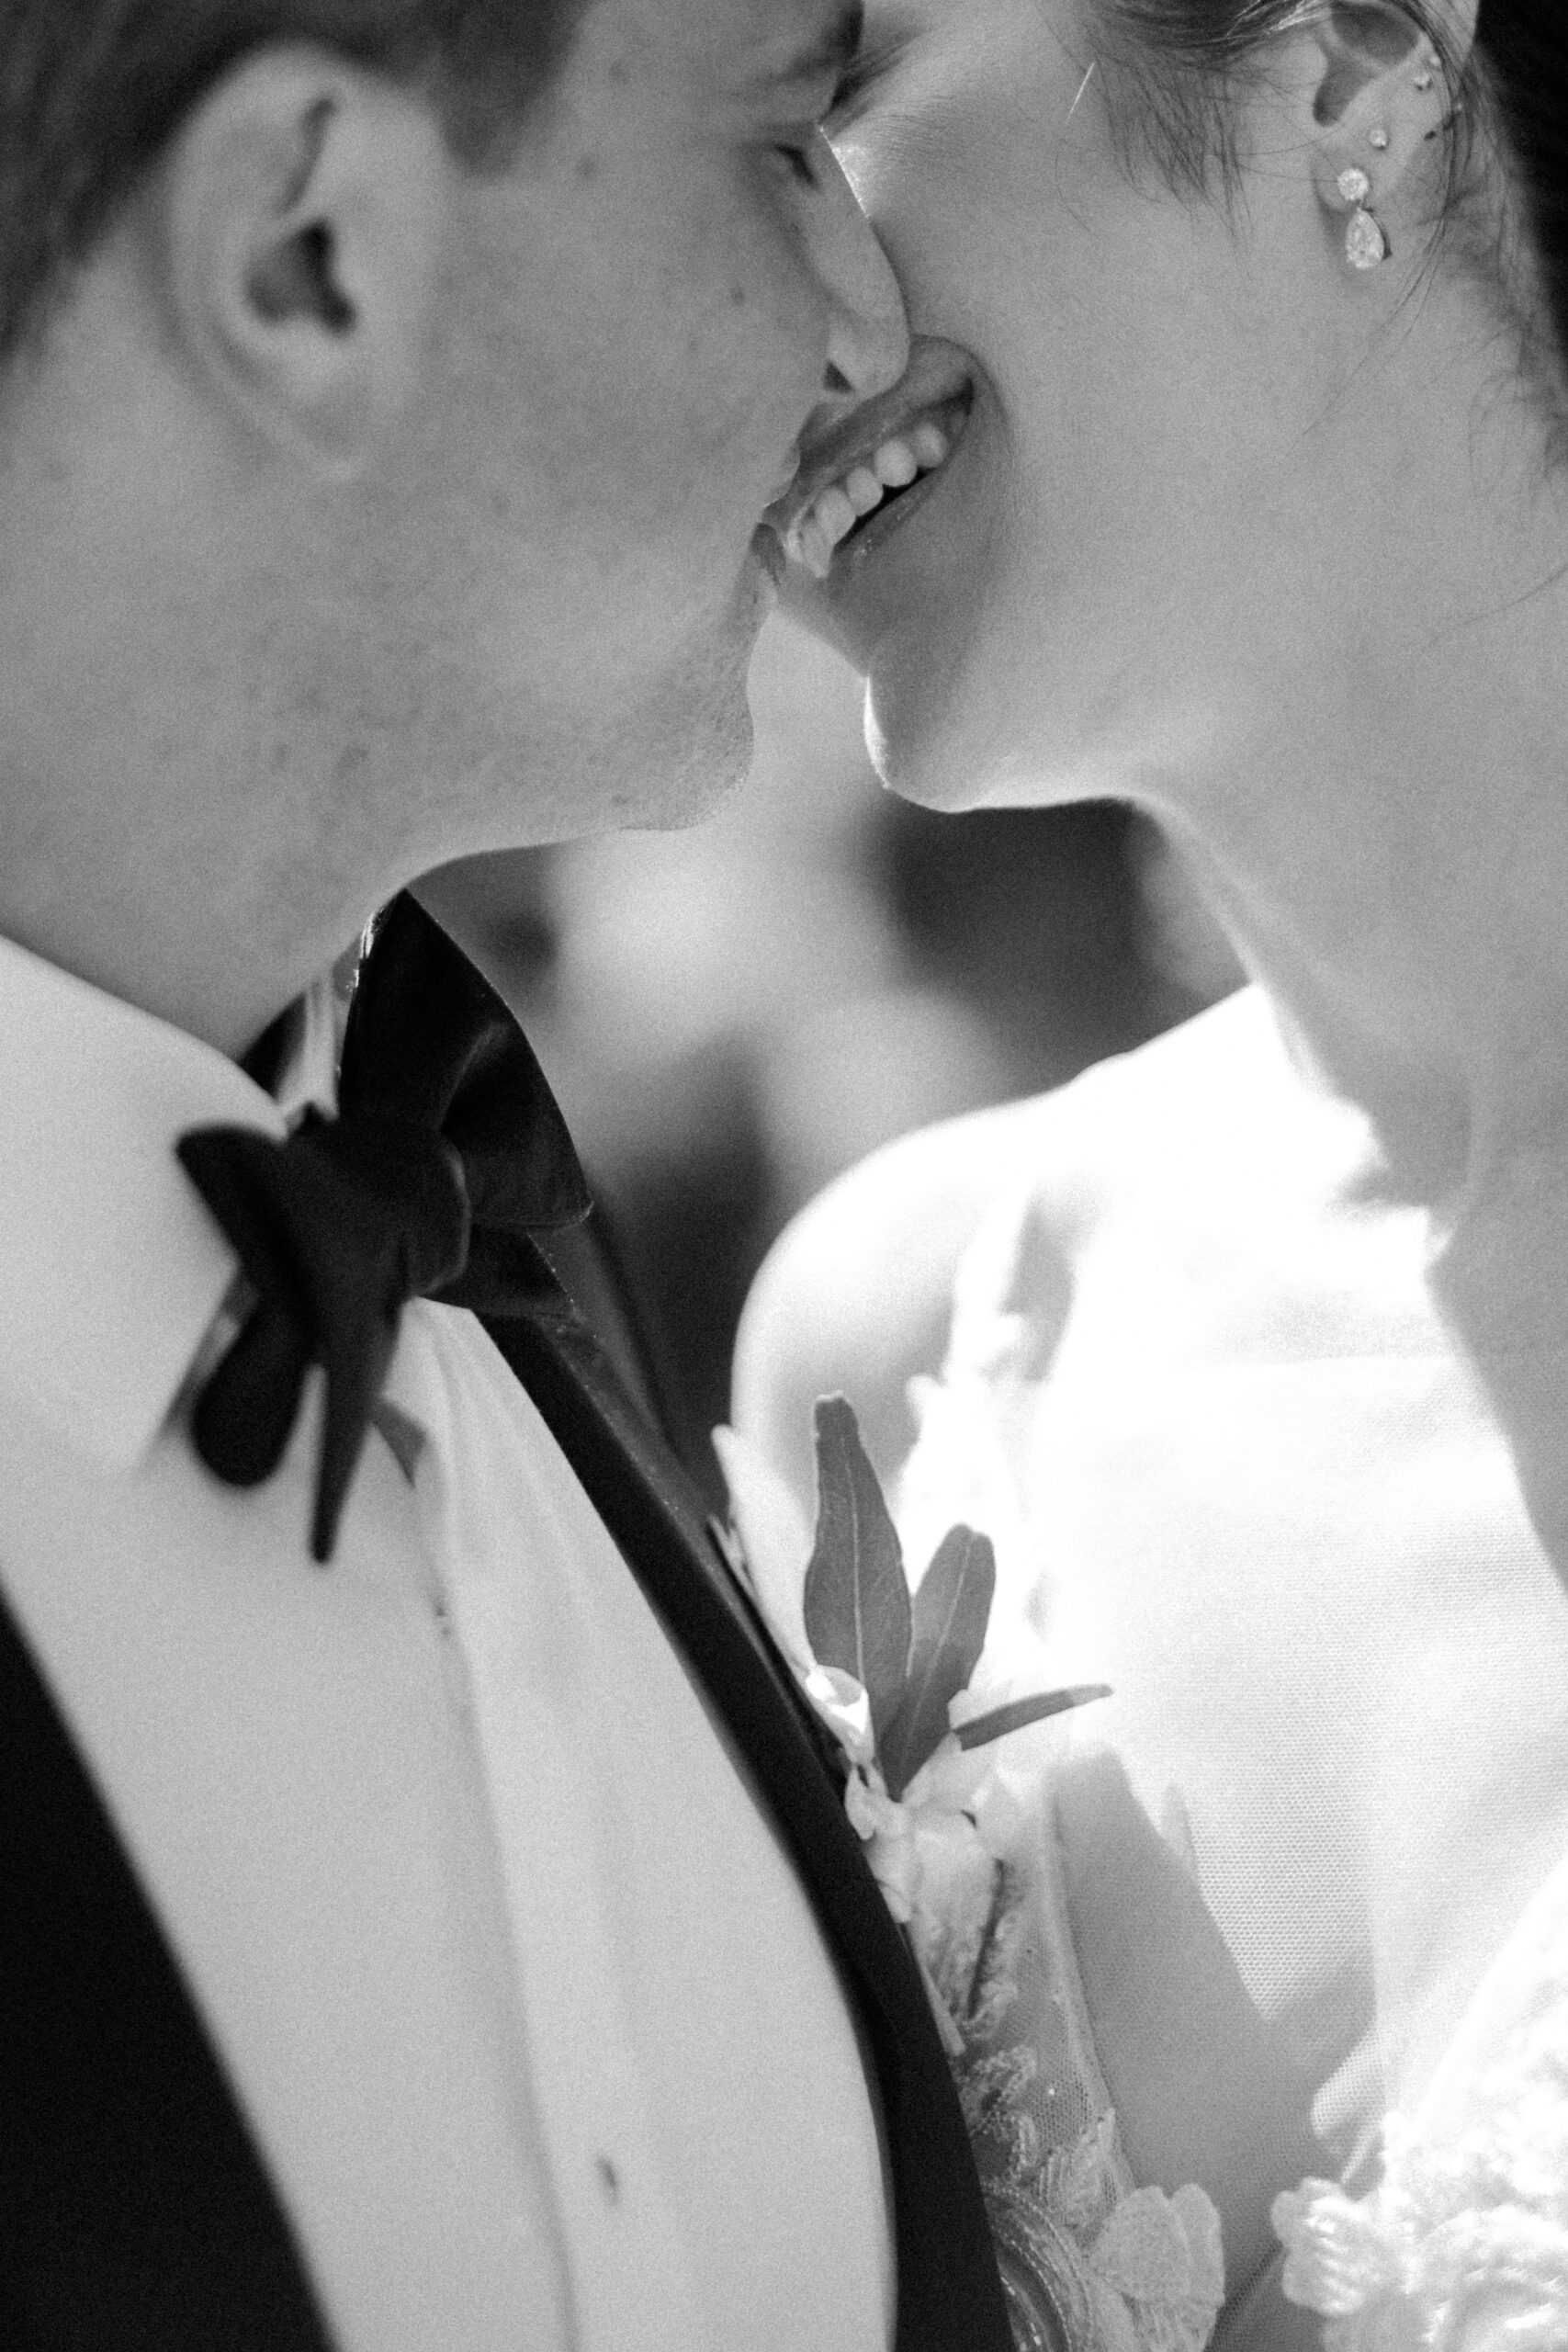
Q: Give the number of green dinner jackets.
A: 0